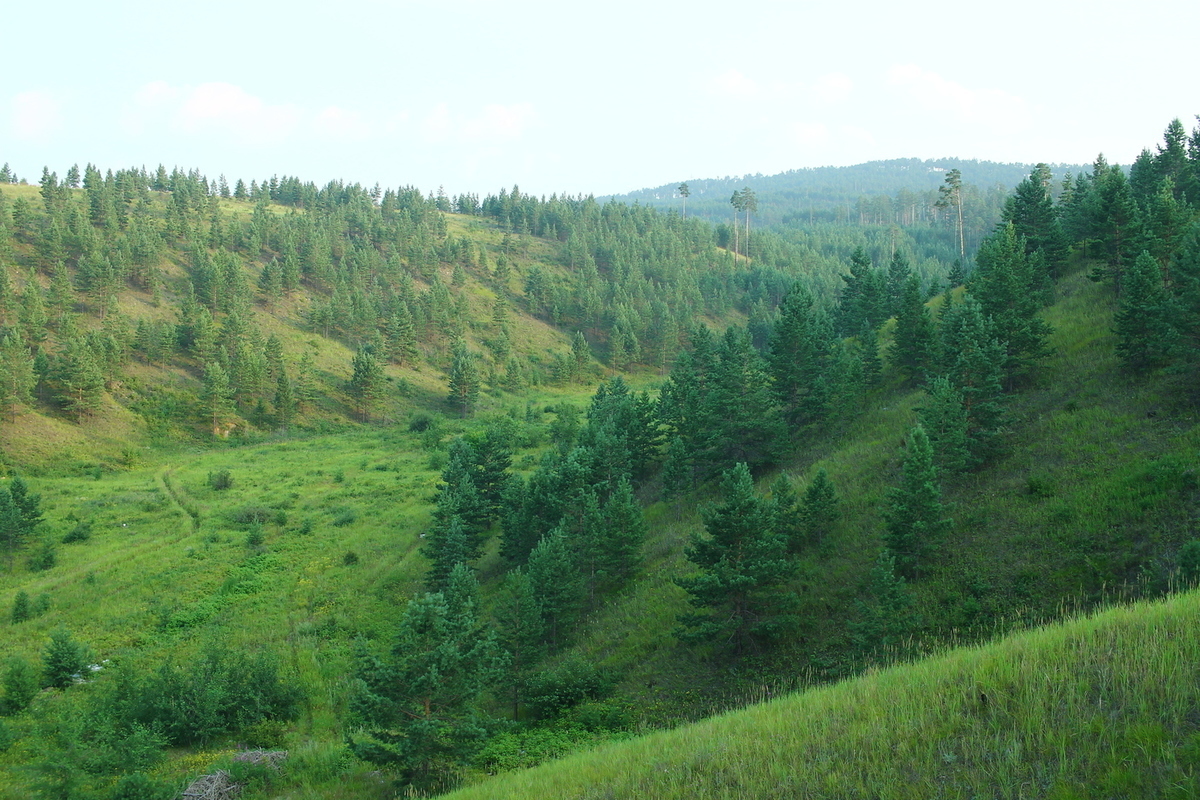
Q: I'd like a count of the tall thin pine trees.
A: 4